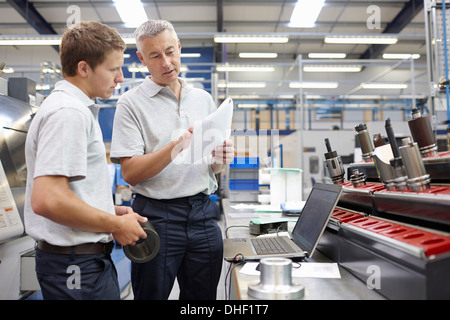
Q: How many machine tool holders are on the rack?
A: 7